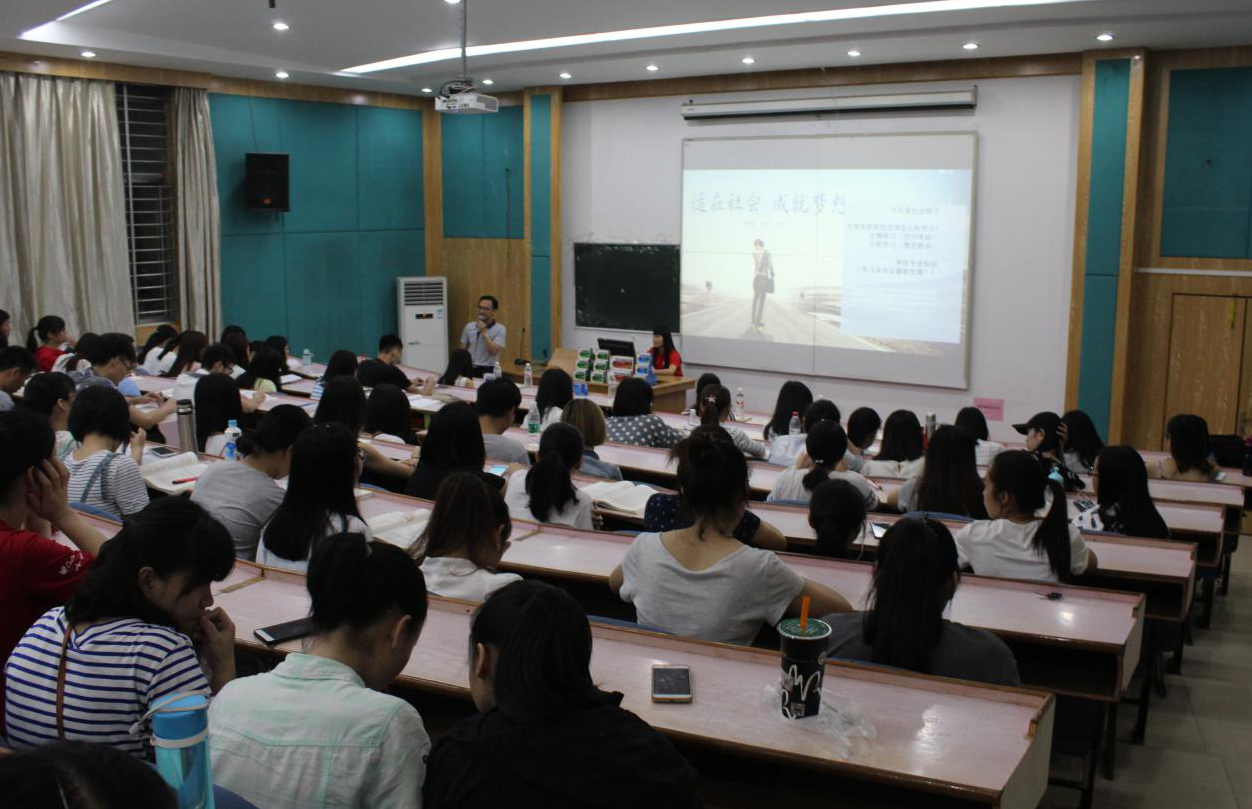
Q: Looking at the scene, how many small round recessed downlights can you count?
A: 12